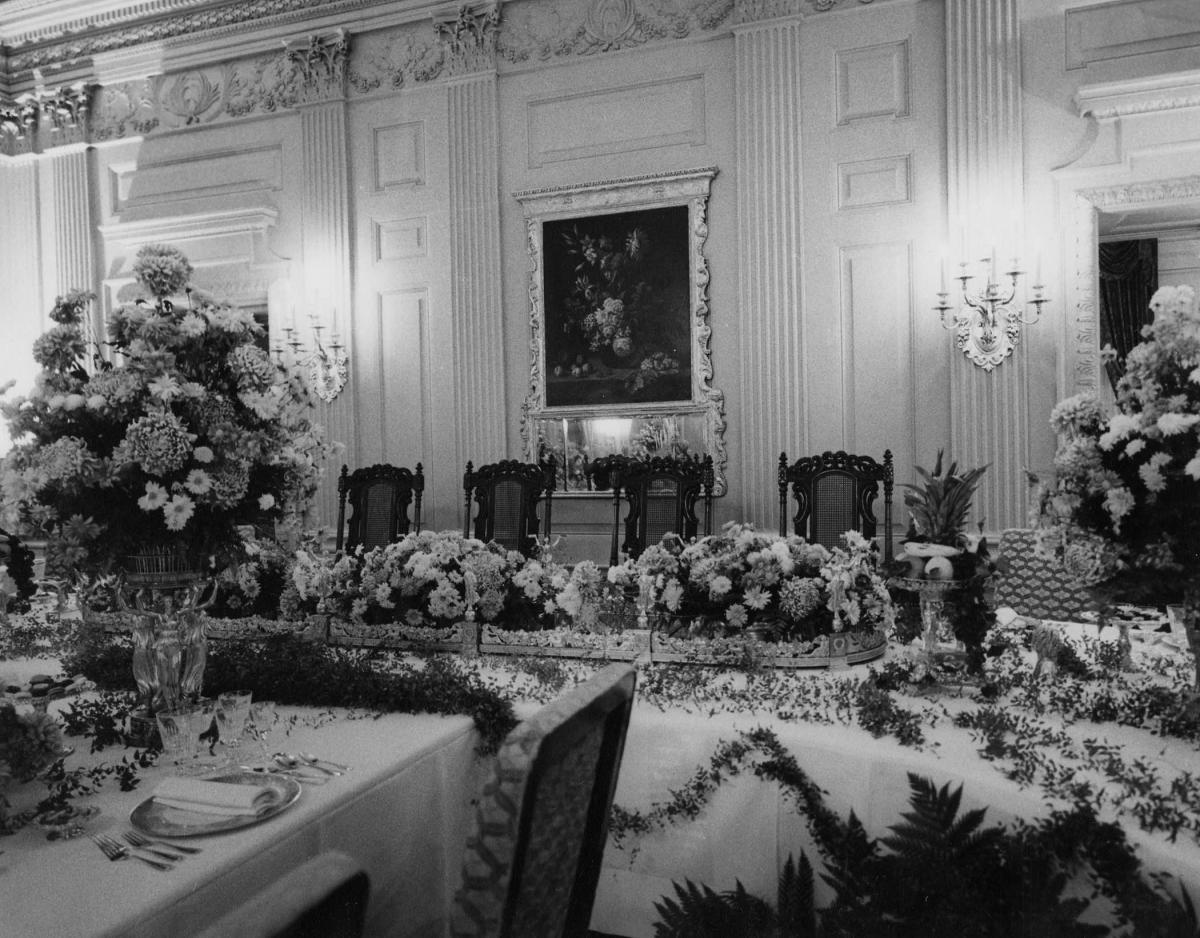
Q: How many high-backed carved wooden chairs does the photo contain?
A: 4